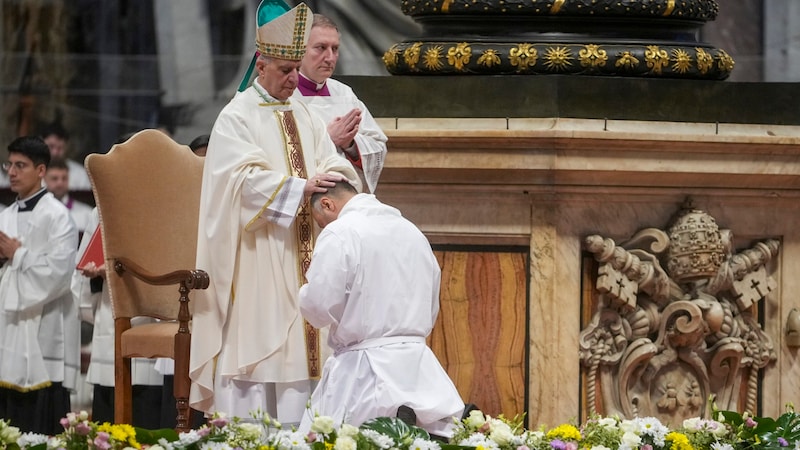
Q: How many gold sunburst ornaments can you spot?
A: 3